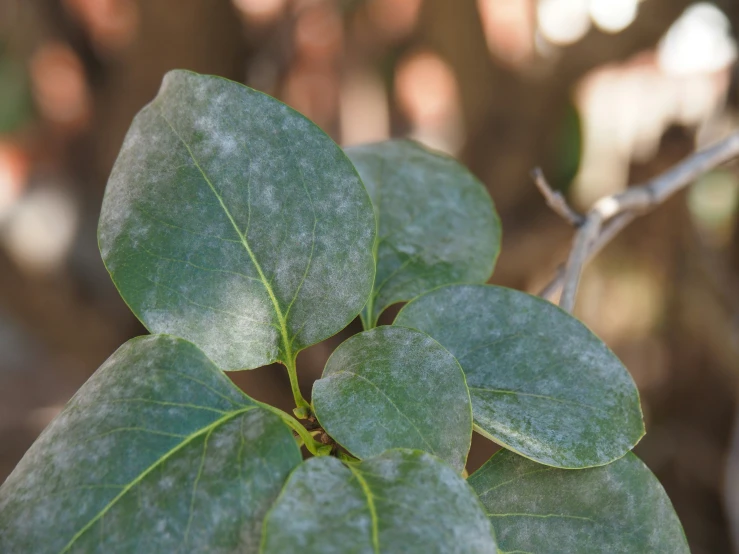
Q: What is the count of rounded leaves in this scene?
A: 7